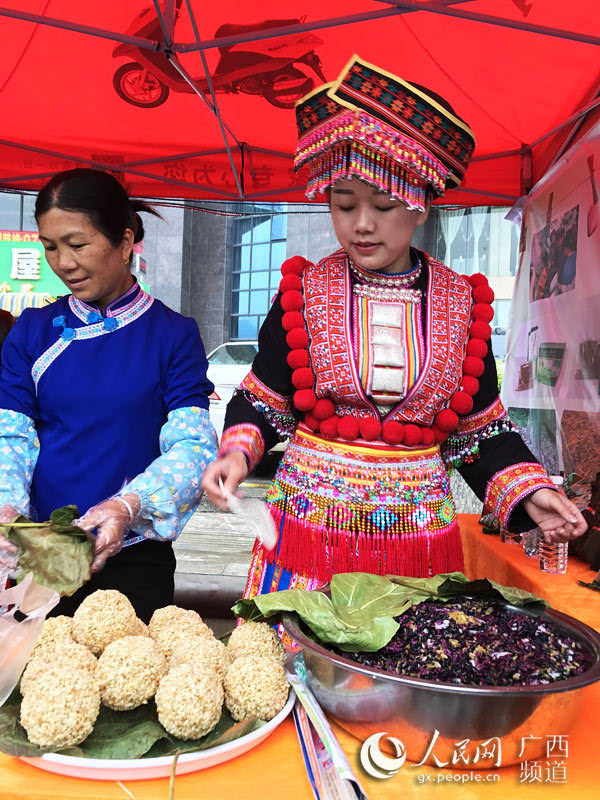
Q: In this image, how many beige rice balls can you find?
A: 11